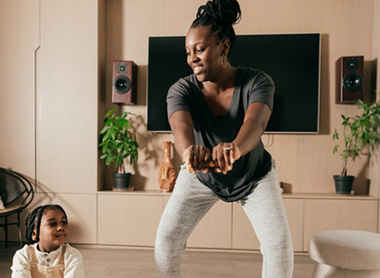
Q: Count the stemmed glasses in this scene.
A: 0